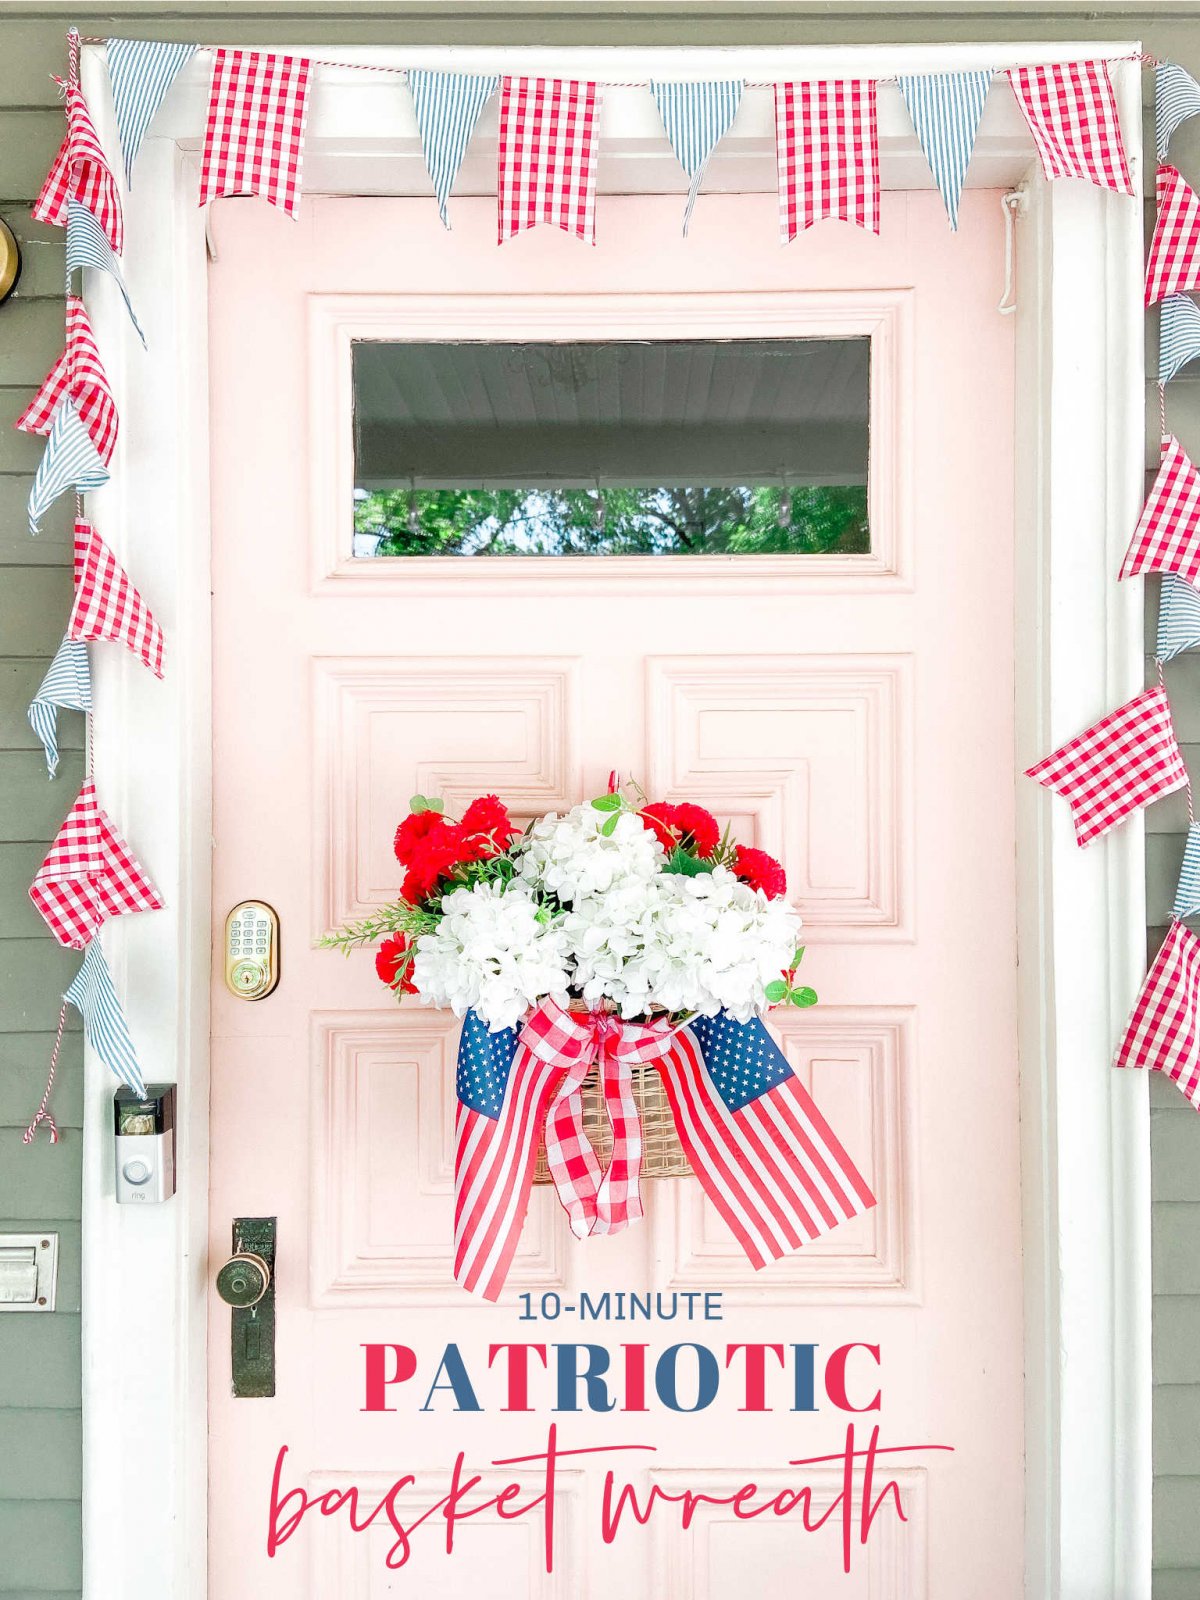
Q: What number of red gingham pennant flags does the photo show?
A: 12